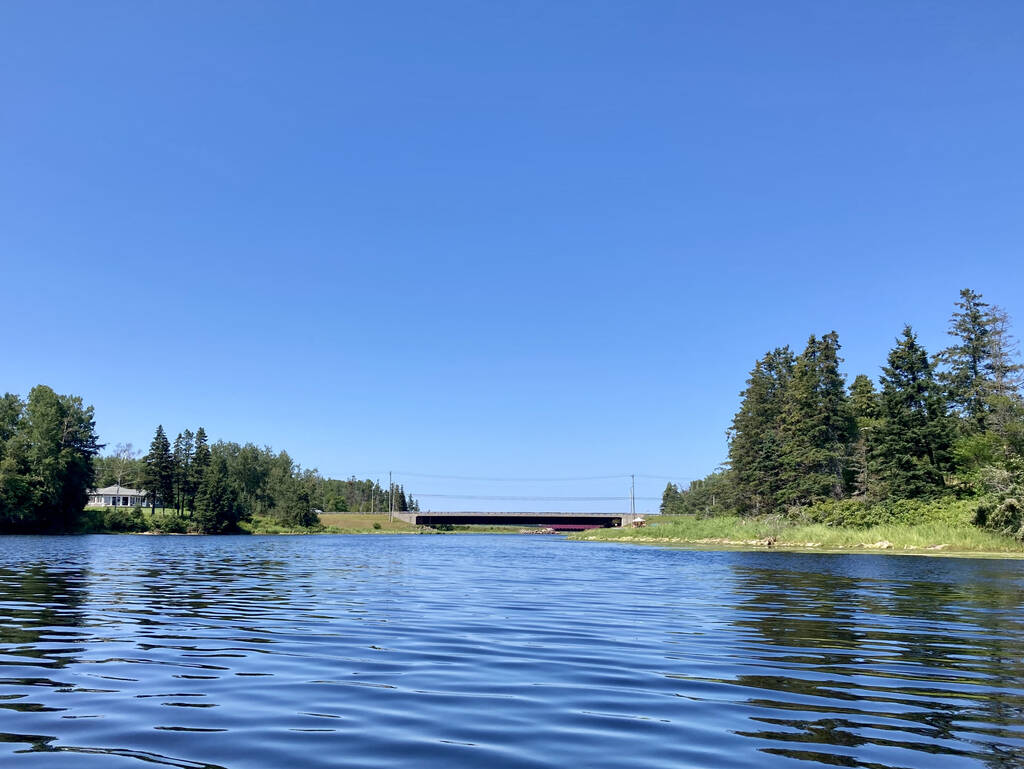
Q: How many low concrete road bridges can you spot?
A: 1